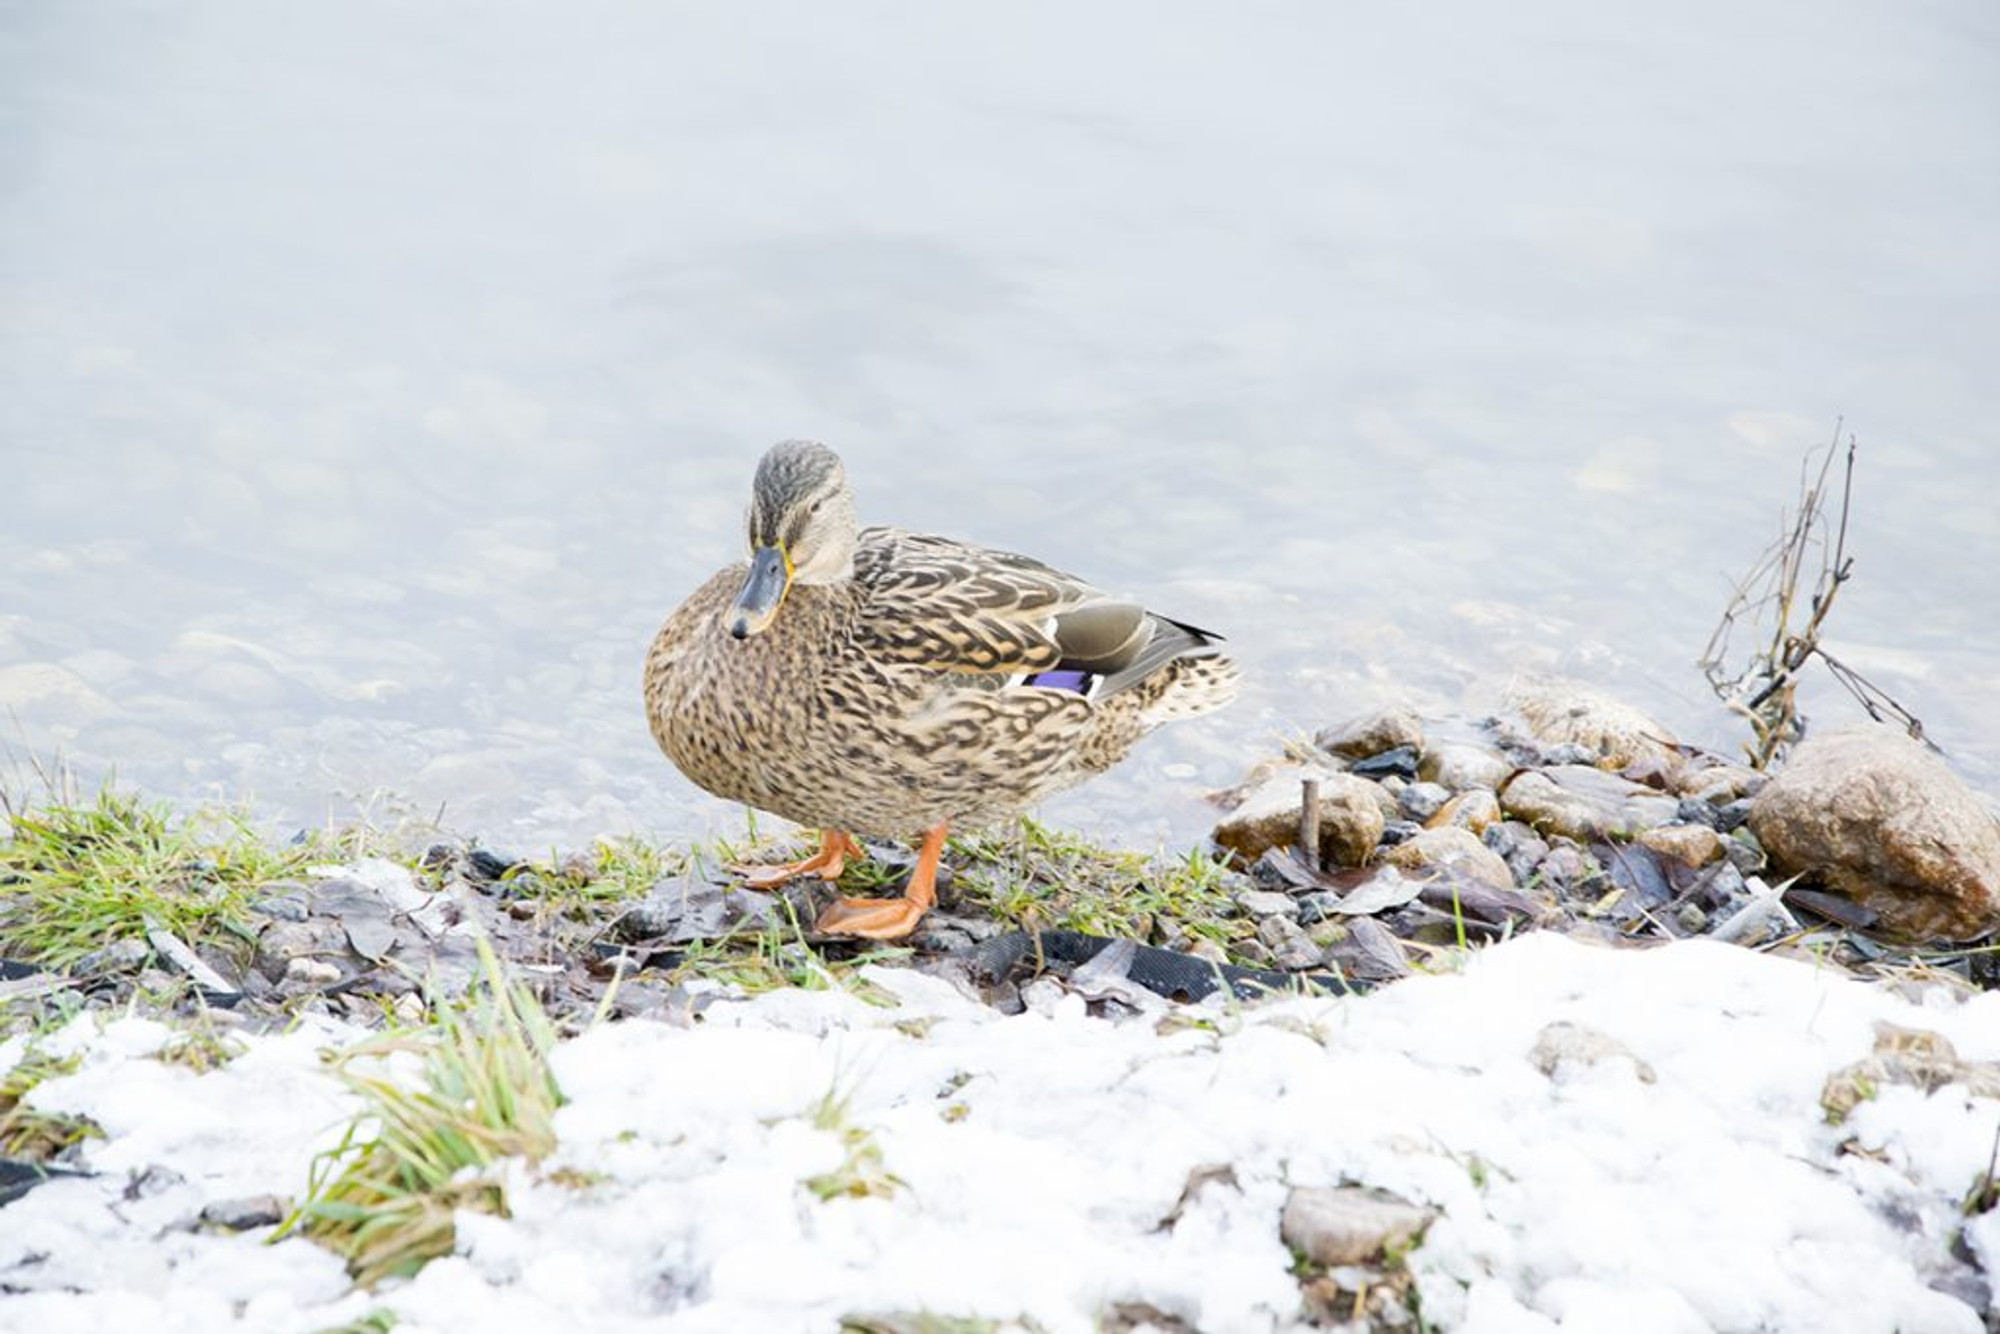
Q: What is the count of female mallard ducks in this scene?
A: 1